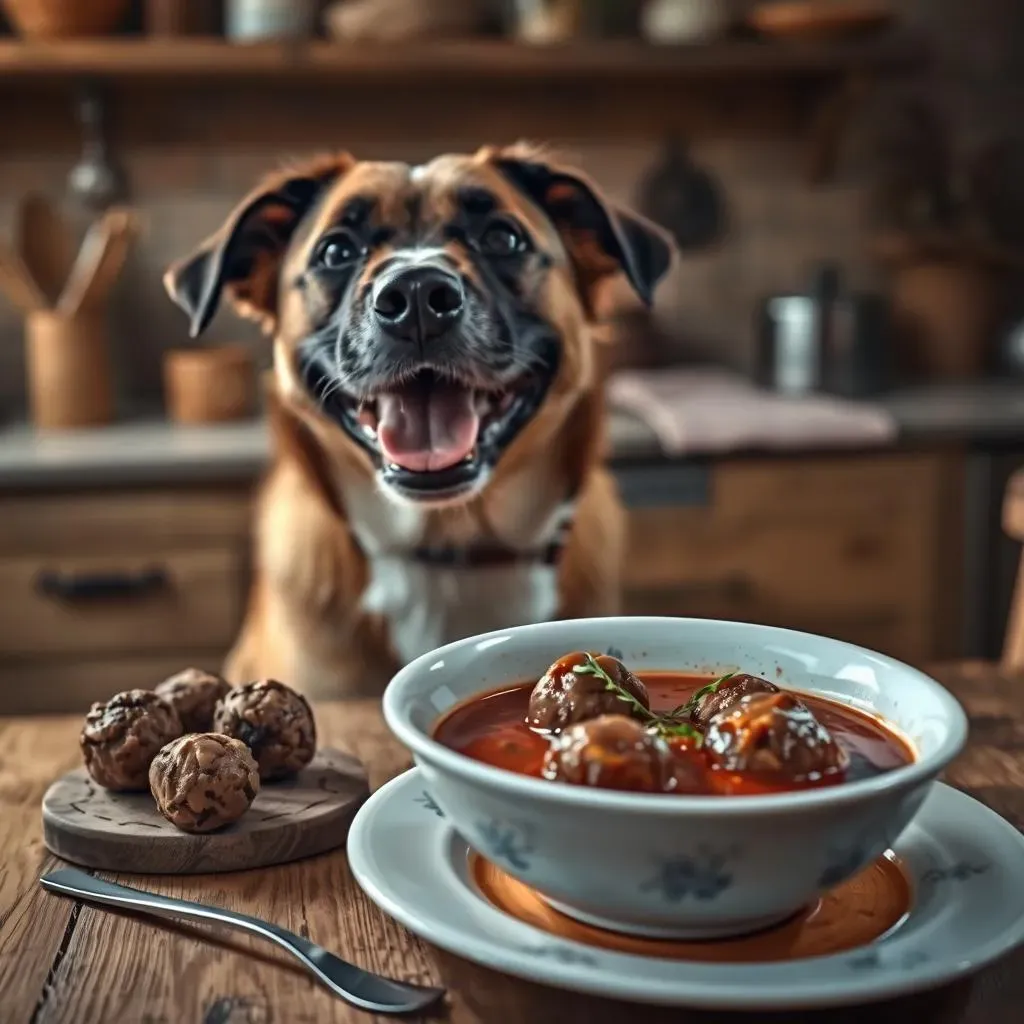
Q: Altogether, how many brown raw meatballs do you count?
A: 4